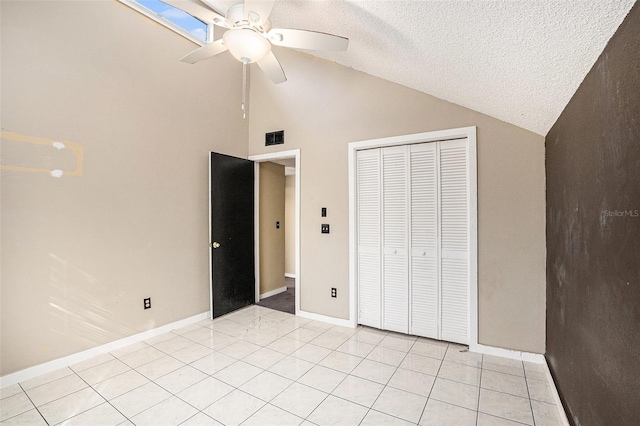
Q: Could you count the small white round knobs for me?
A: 2